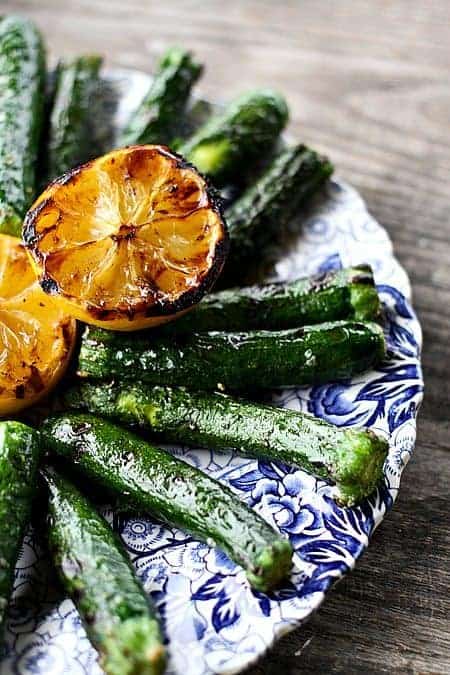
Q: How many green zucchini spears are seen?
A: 11